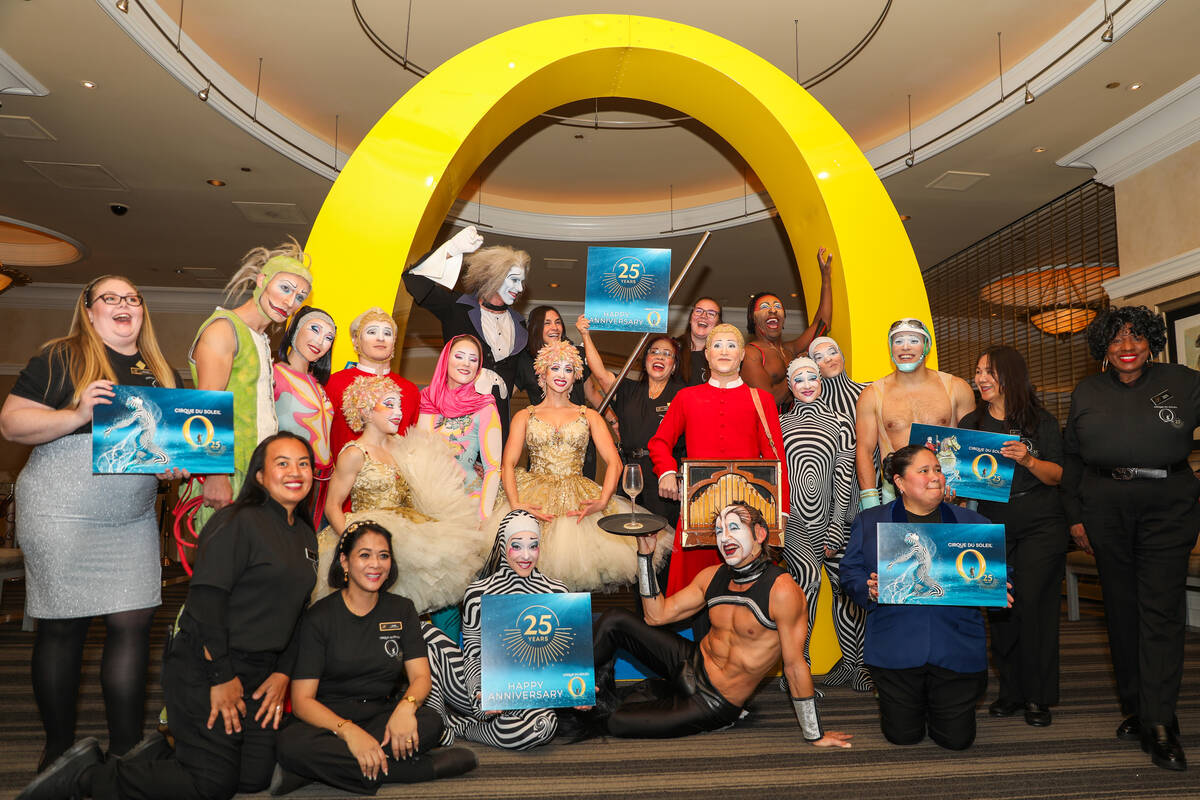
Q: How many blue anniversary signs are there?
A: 5